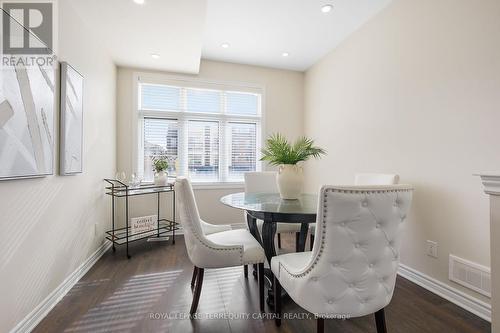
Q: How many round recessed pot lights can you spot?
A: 5